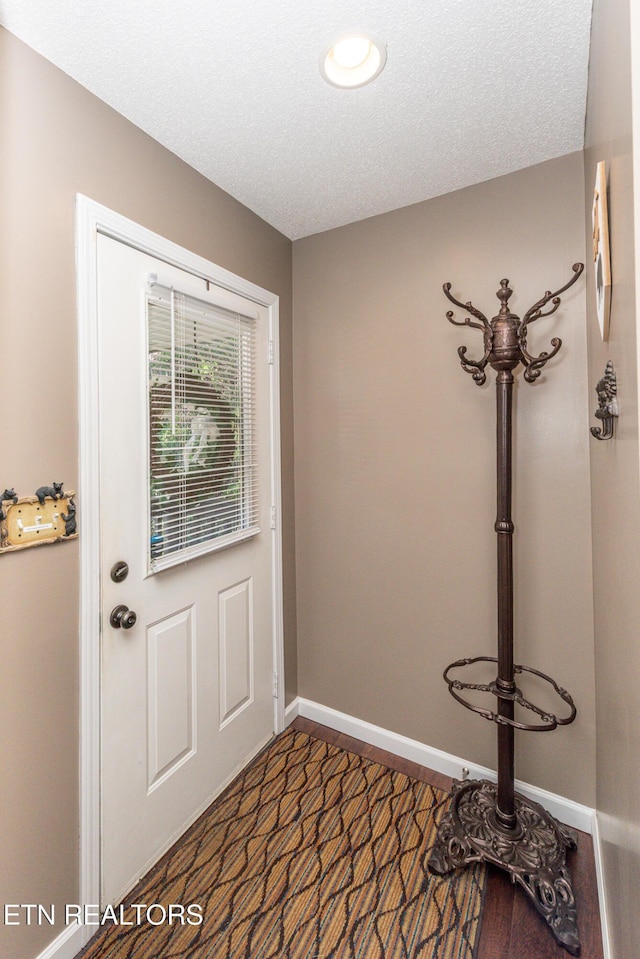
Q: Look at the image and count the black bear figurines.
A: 3